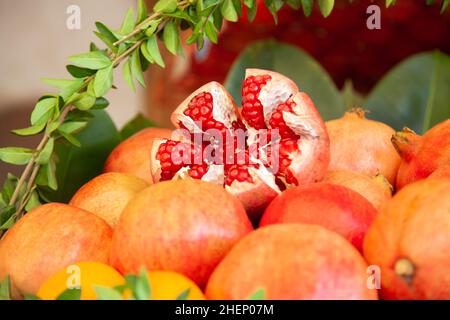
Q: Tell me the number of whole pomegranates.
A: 10